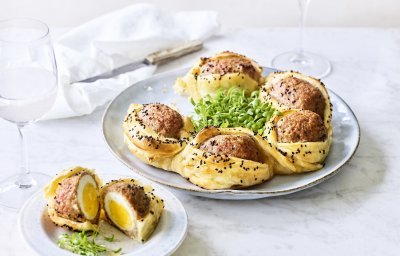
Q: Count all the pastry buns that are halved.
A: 1